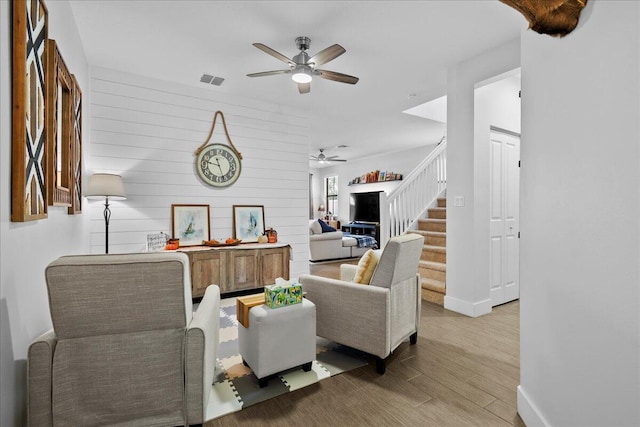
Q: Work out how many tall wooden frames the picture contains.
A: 3